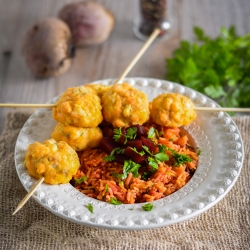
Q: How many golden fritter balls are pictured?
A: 6